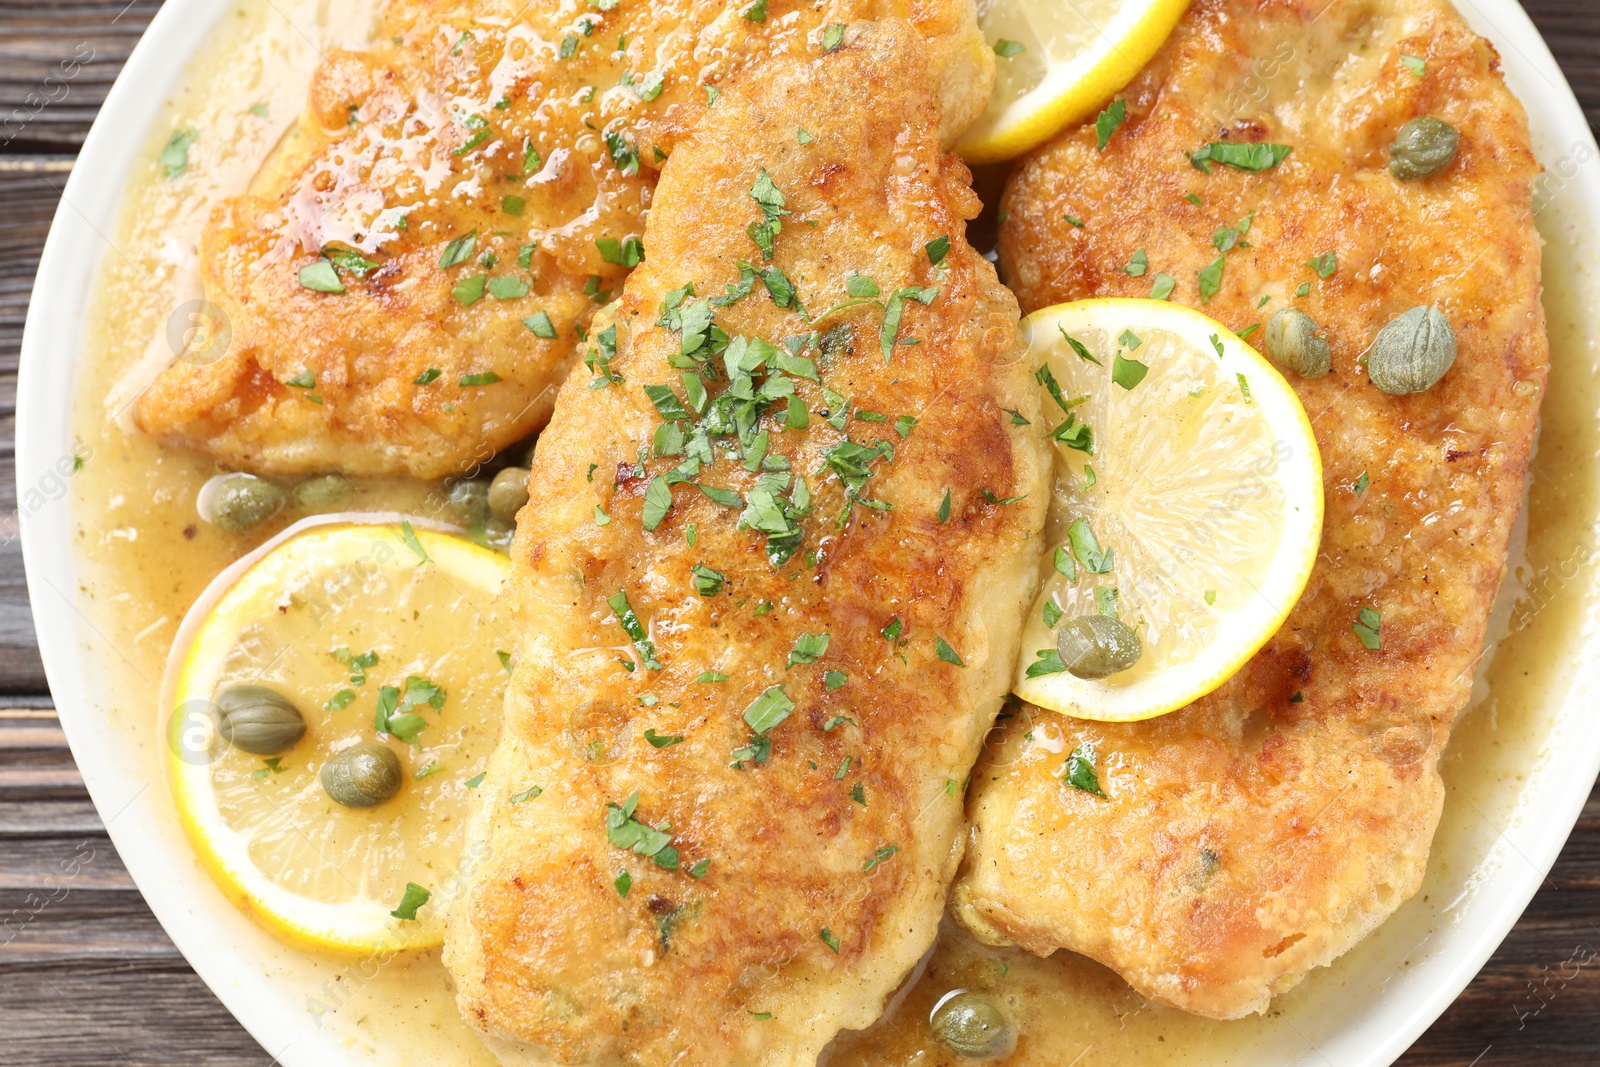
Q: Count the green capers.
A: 11